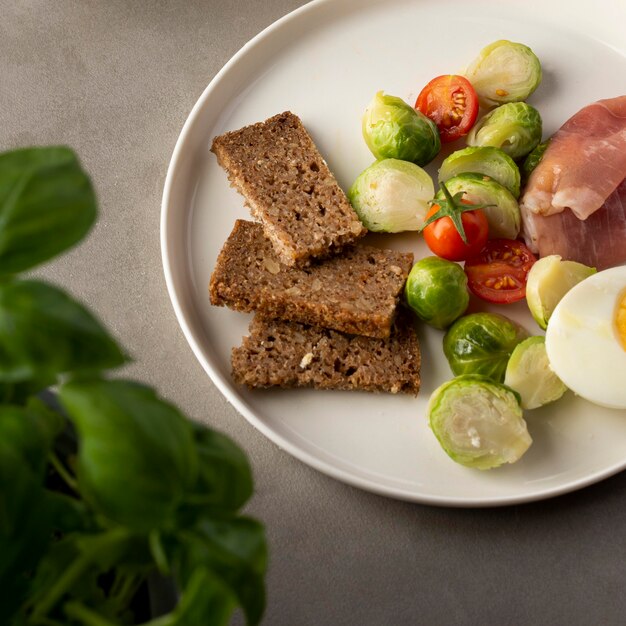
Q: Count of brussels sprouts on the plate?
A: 12